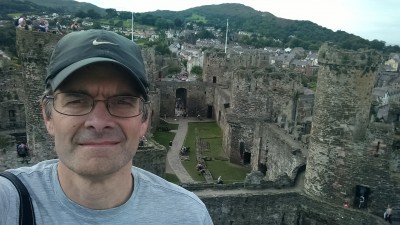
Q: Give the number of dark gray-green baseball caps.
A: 1